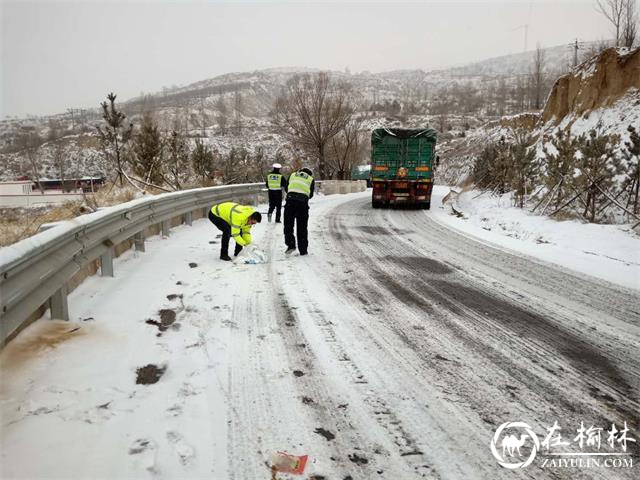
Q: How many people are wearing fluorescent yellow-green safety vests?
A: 3